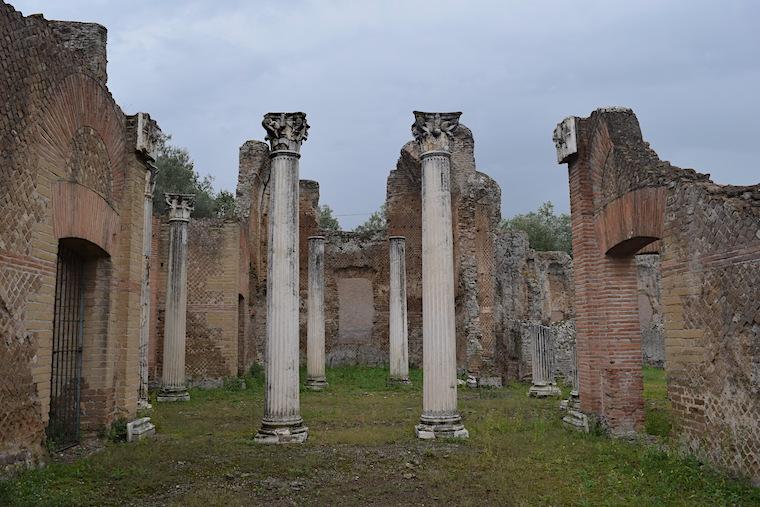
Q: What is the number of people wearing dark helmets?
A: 0